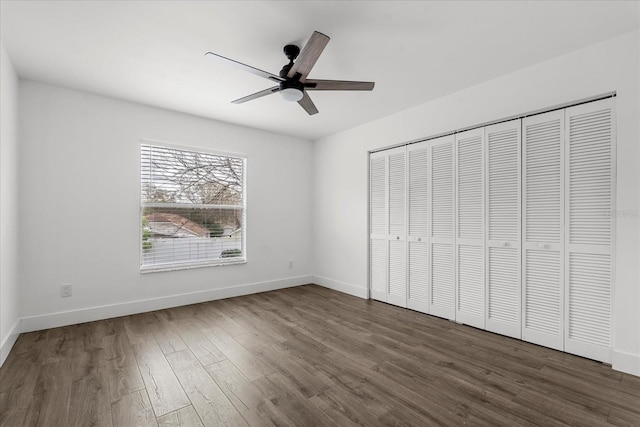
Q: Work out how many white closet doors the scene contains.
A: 8